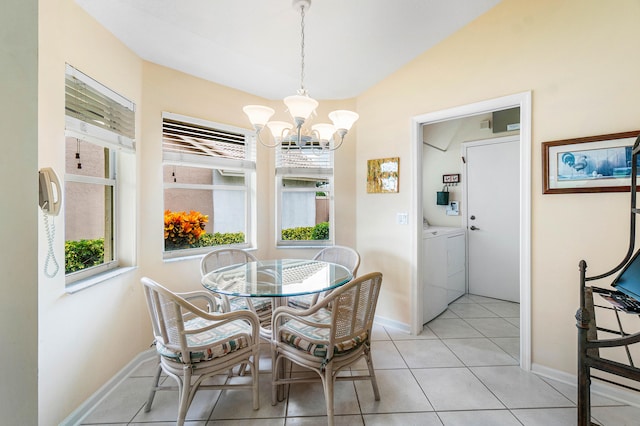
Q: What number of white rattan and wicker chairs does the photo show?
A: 4